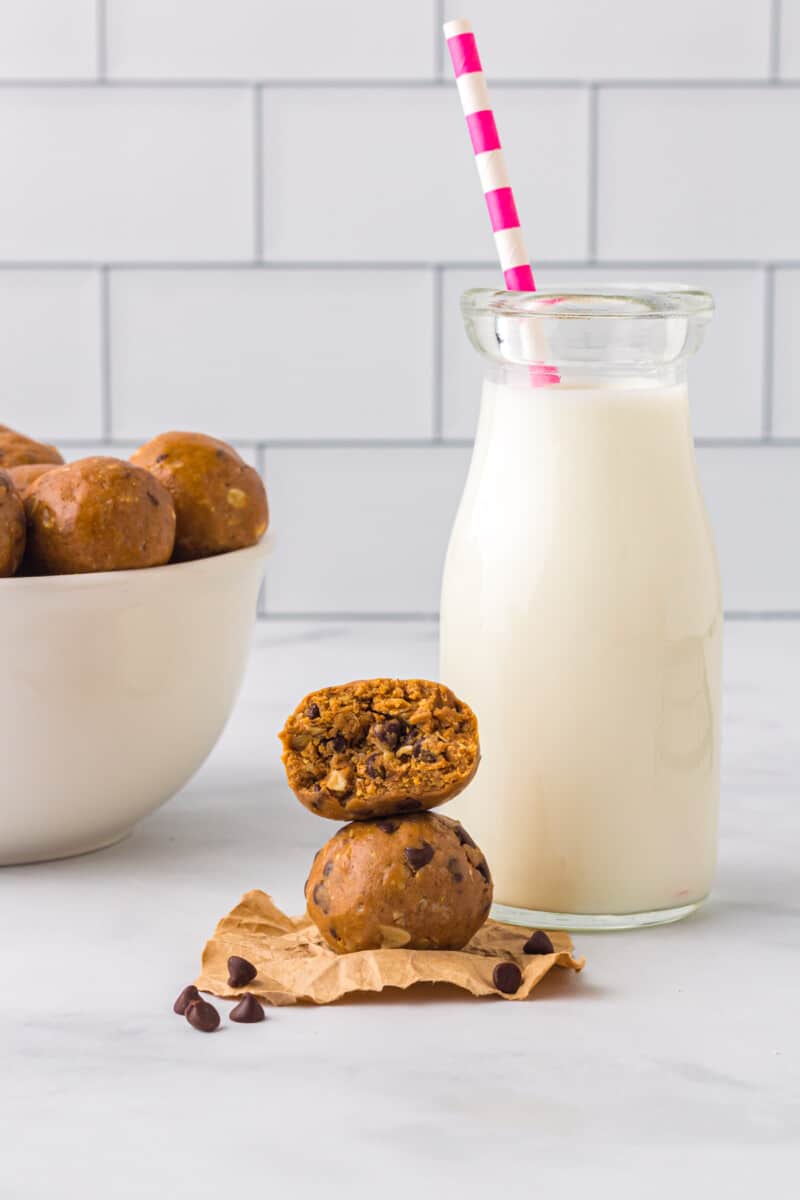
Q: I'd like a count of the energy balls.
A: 7